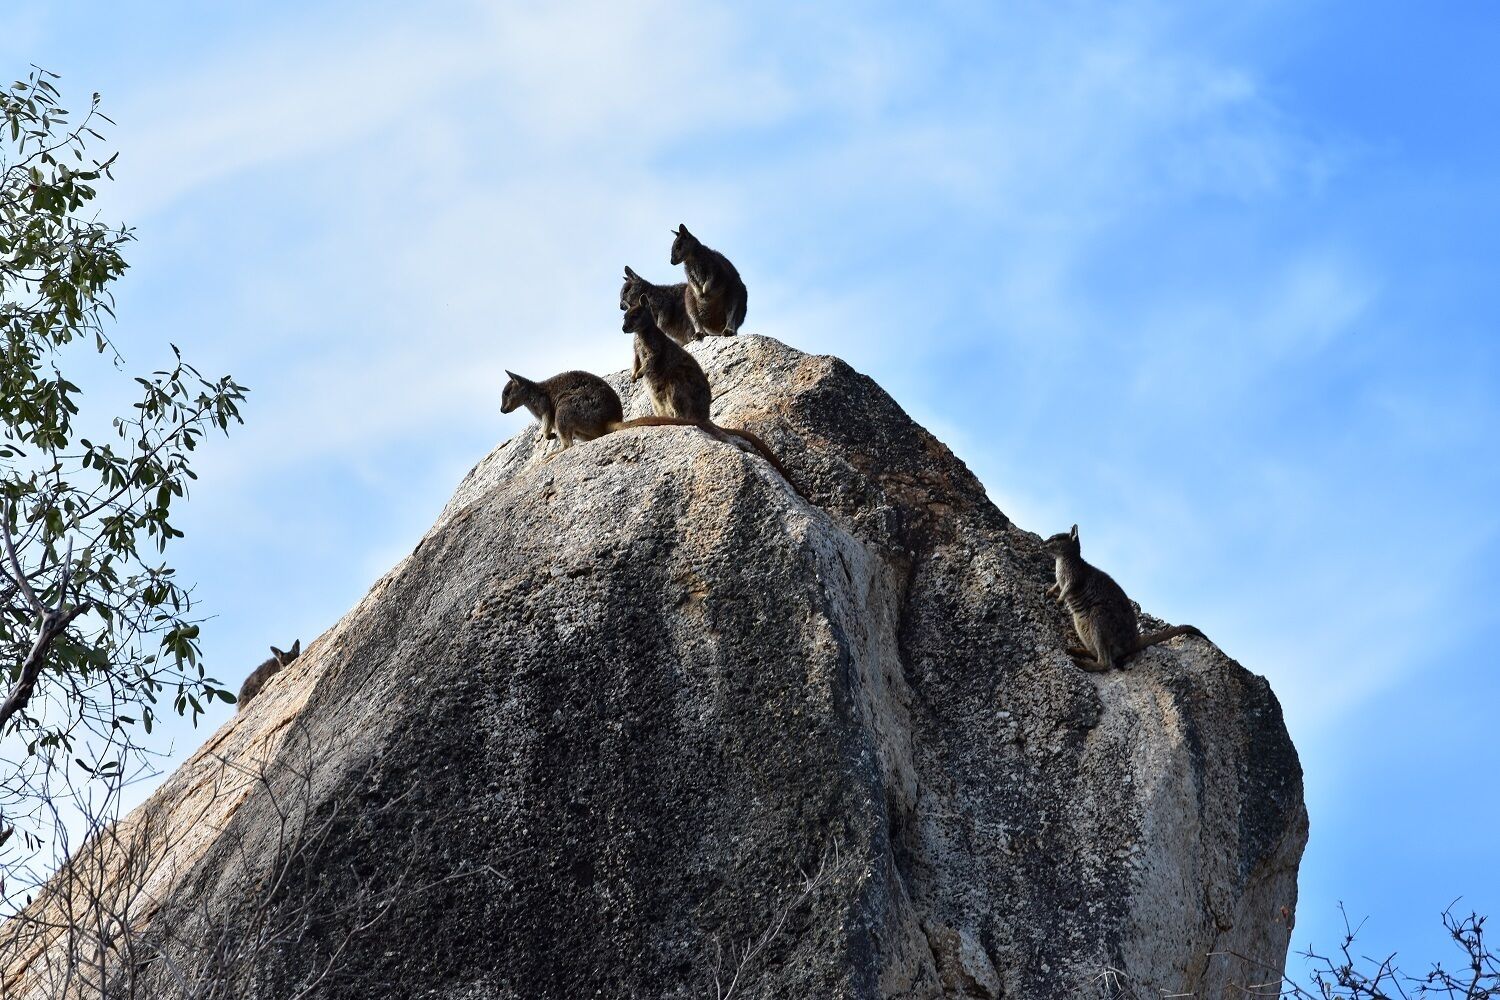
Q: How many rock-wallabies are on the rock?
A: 6